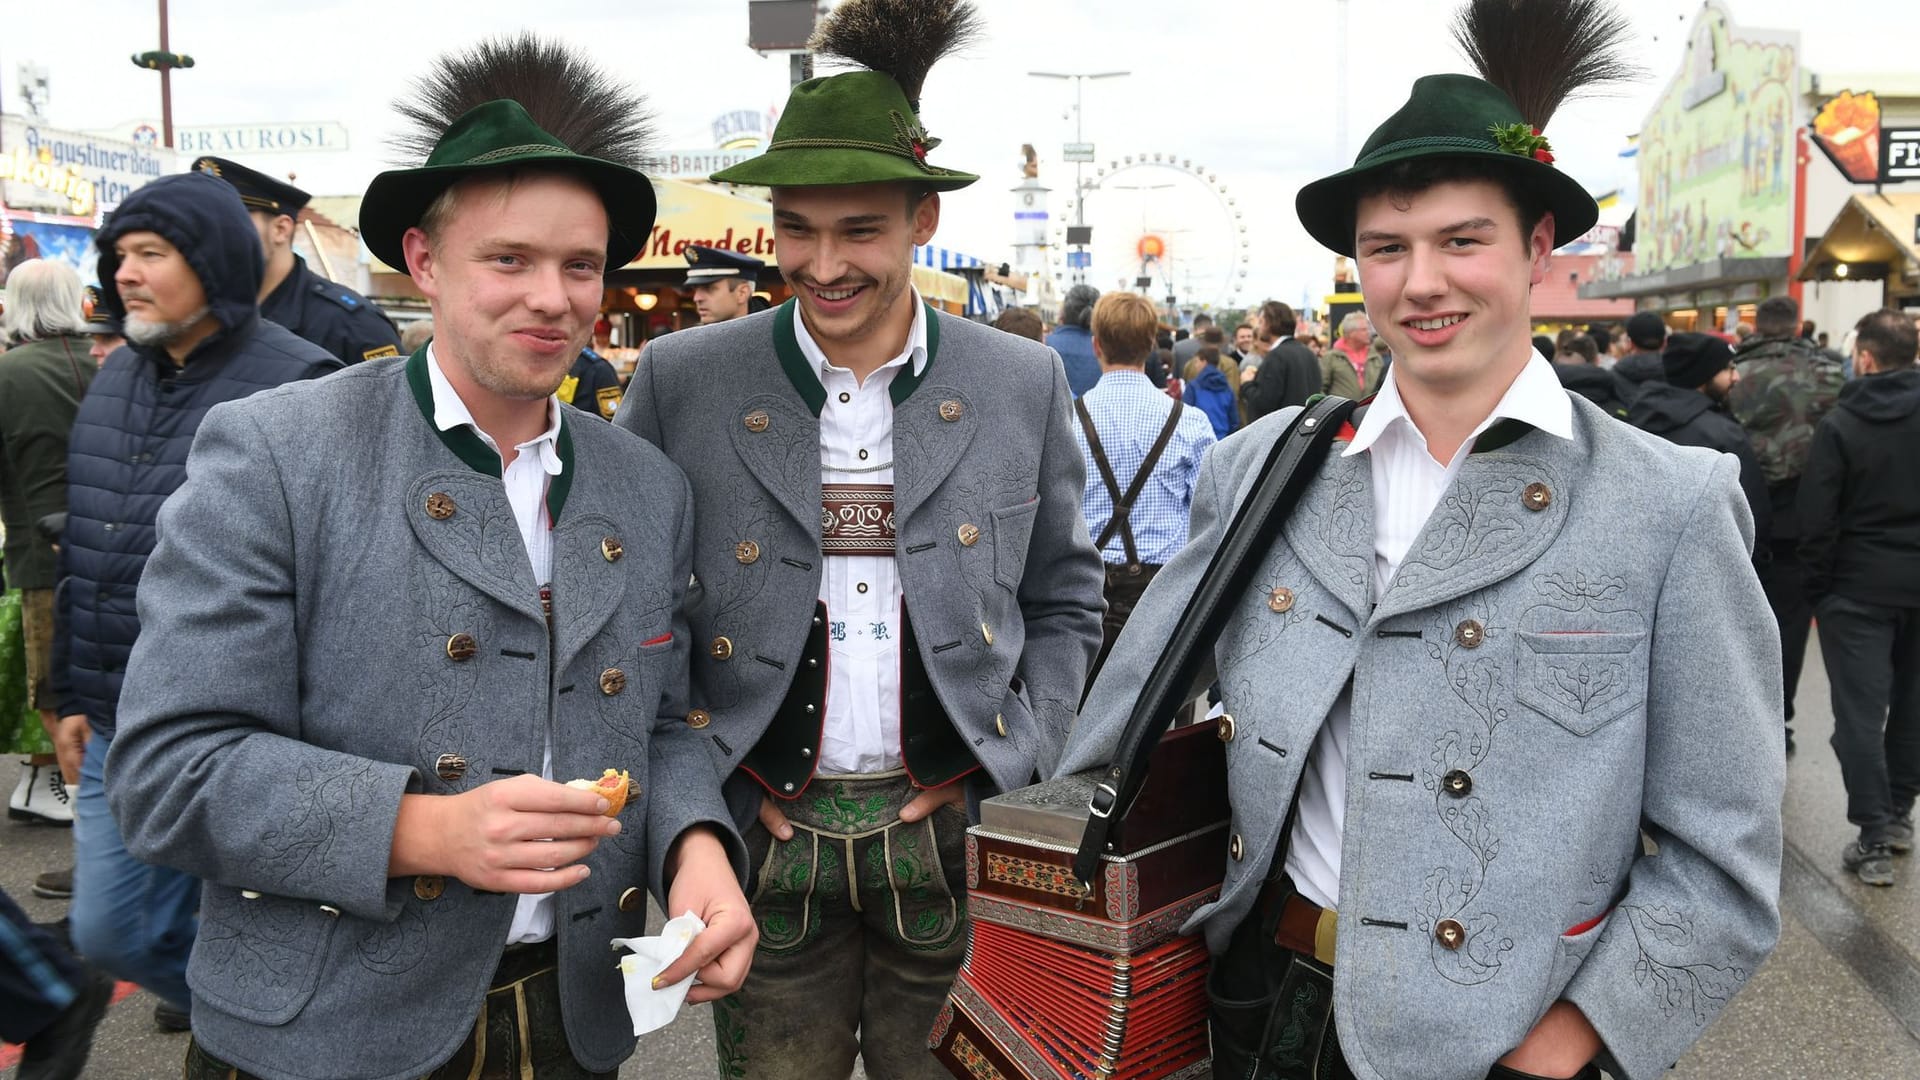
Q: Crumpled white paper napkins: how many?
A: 1